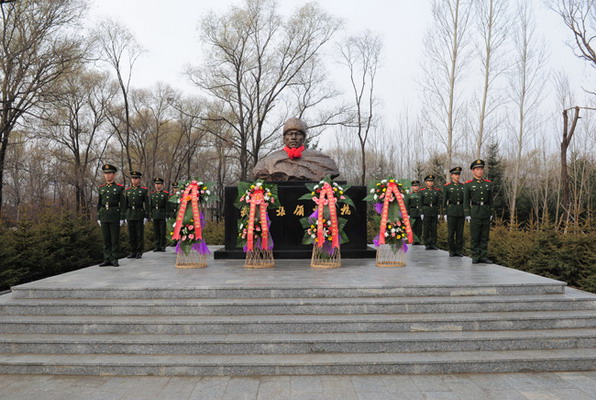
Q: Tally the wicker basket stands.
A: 4